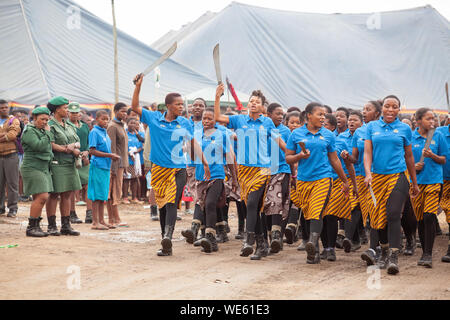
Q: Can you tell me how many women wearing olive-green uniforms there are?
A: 3